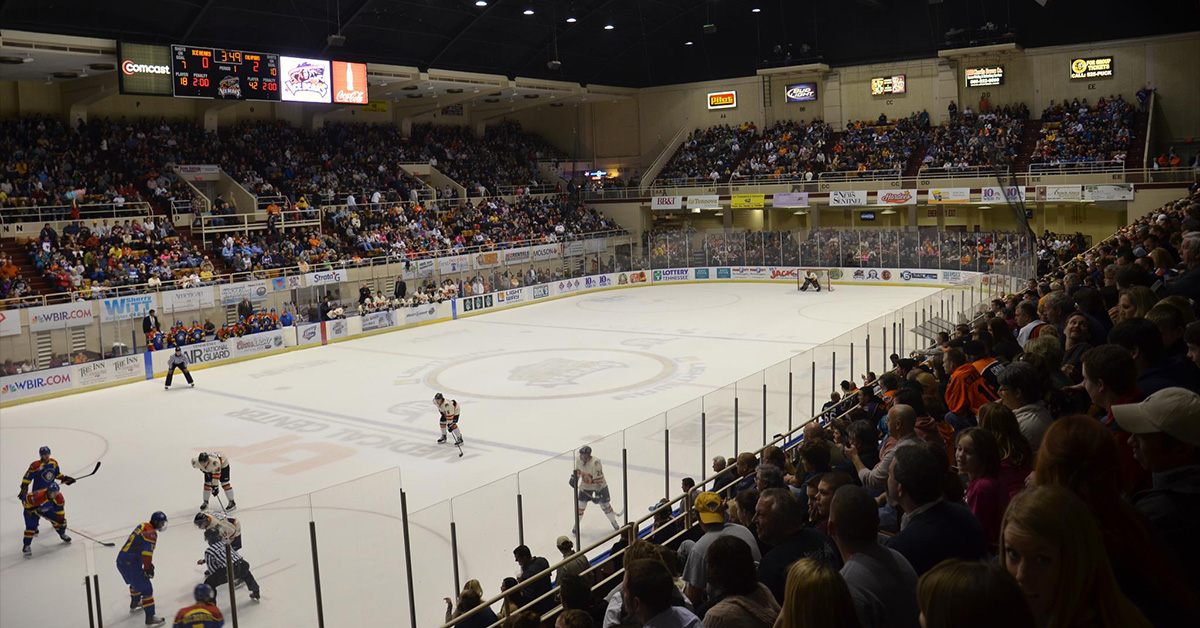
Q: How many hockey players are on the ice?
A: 9